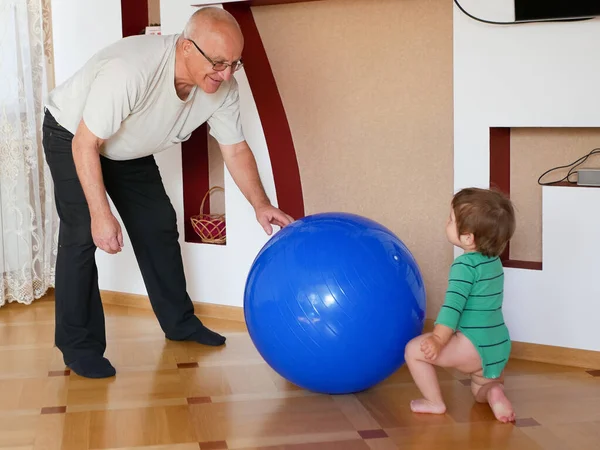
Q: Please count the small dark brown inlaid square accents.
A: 9